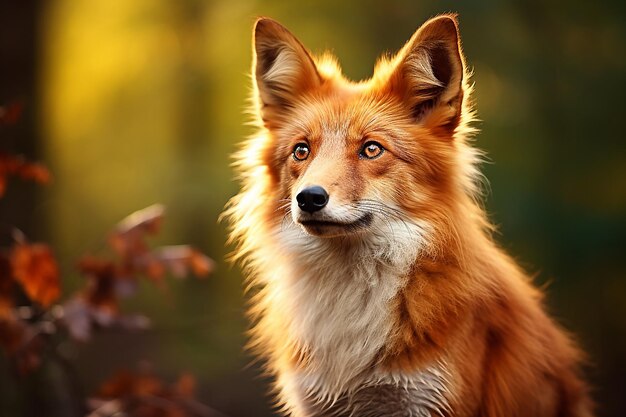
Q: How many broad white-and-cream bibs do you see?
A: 1